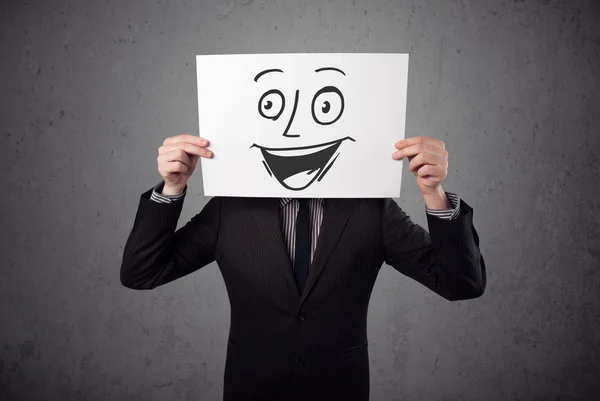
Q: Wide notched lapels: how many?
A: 2